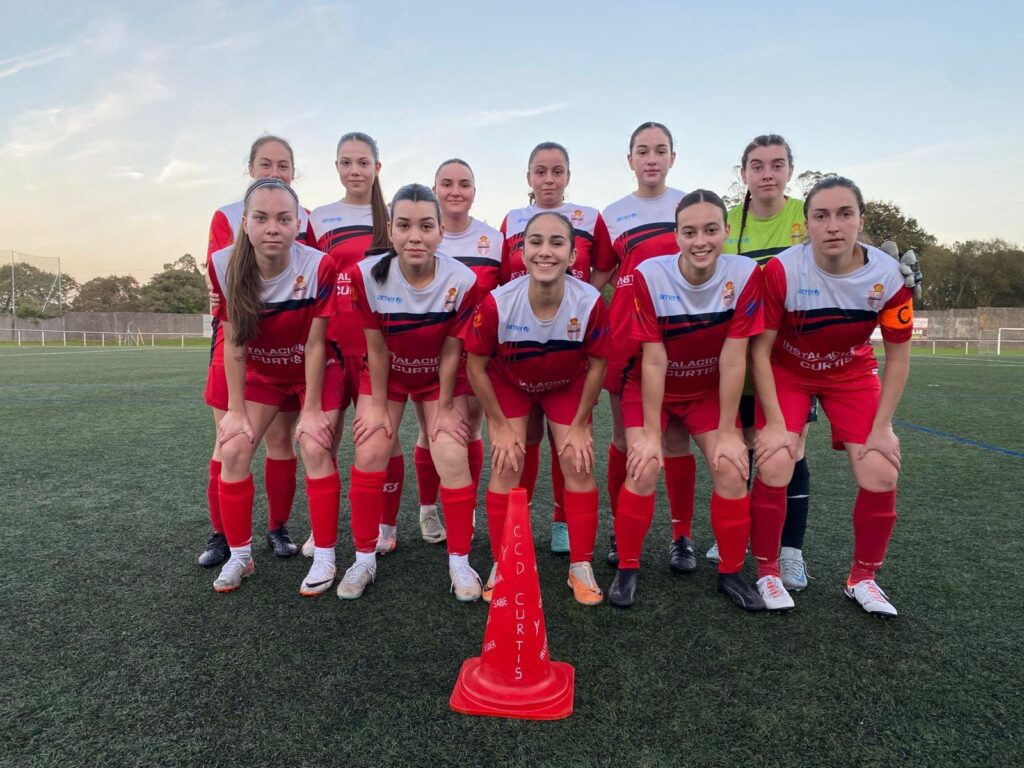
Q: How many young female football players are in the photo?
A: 11